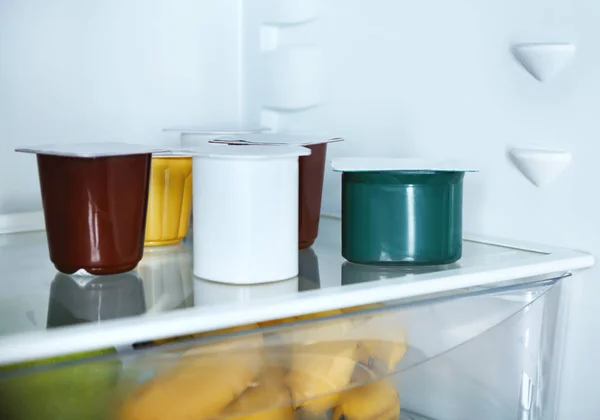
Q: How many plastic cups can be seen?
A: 6